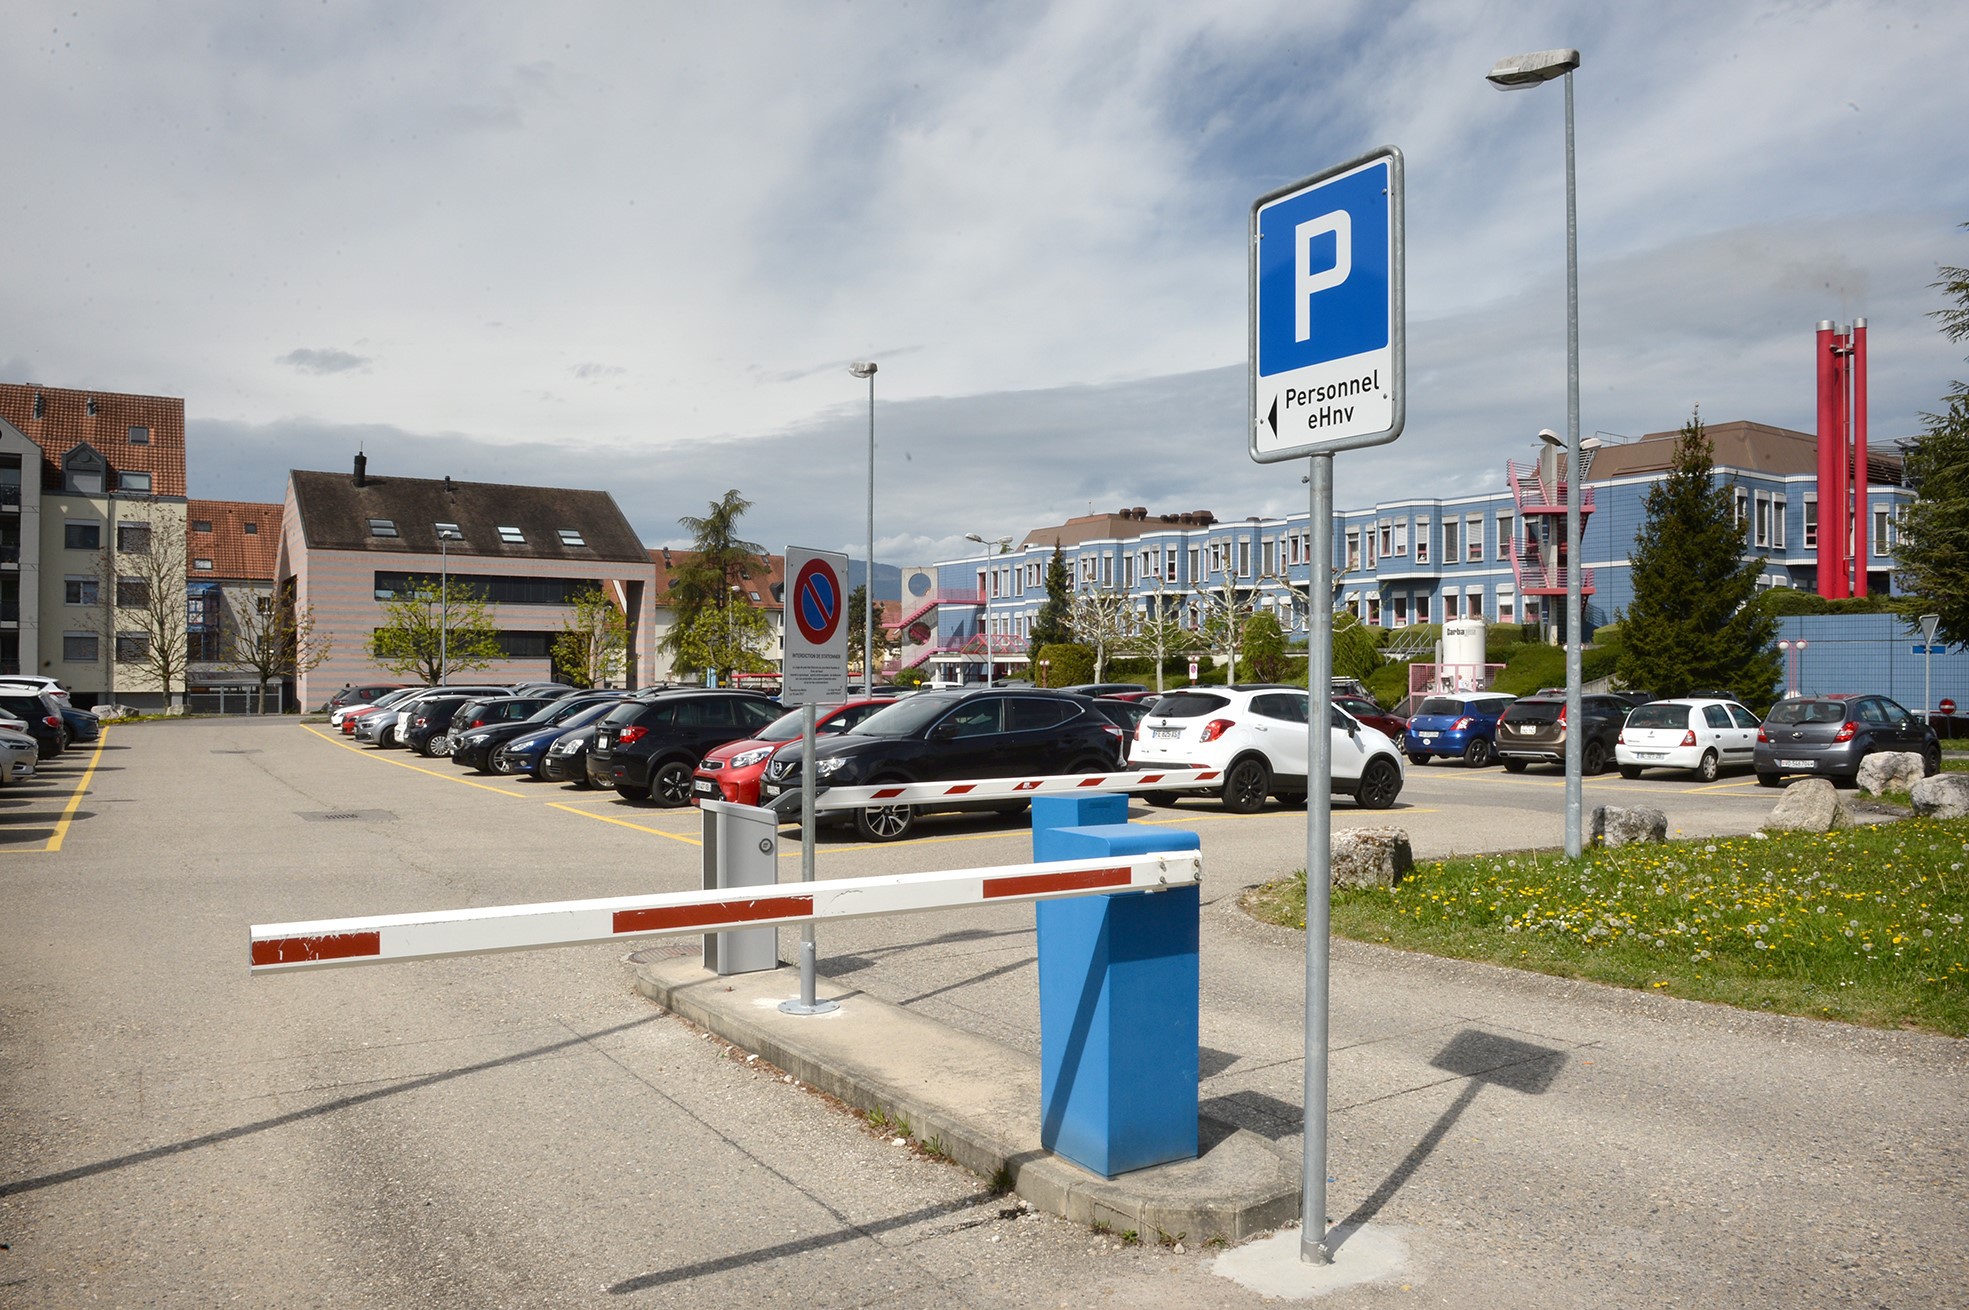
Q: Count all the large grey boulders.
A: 5